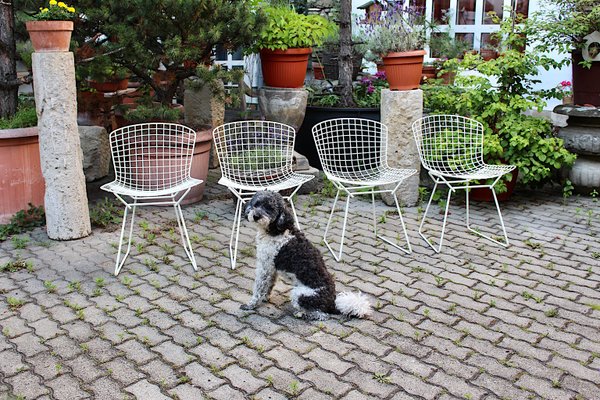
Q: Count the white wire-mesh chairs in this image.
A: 4